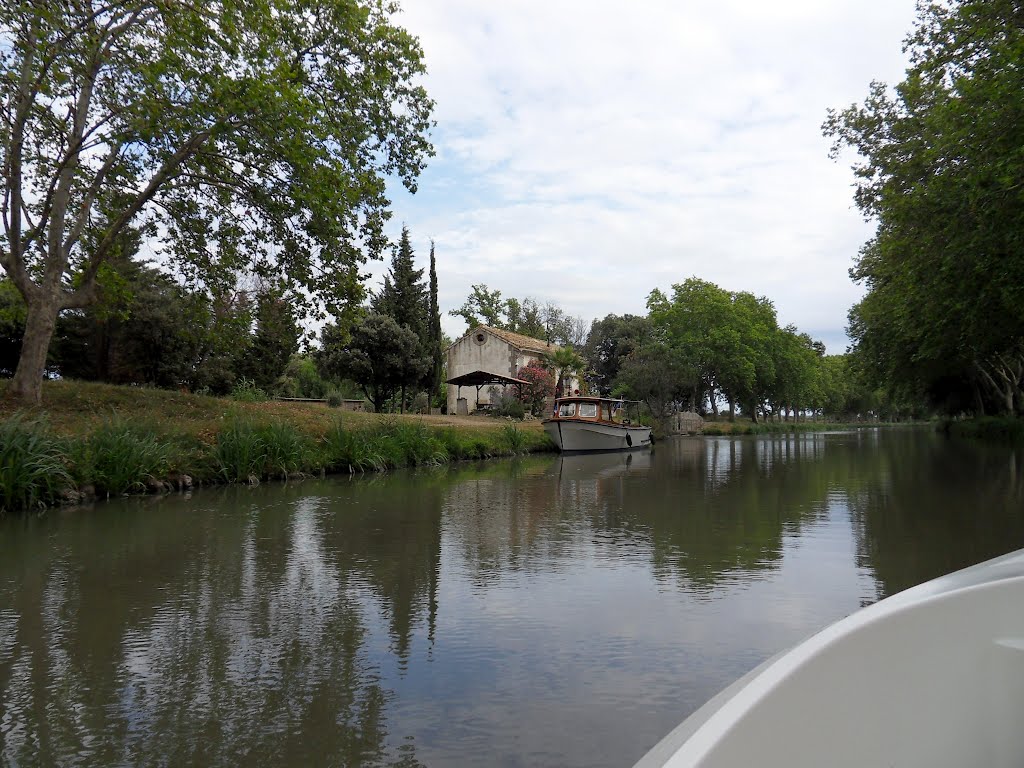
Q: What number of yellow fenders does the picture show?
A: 0